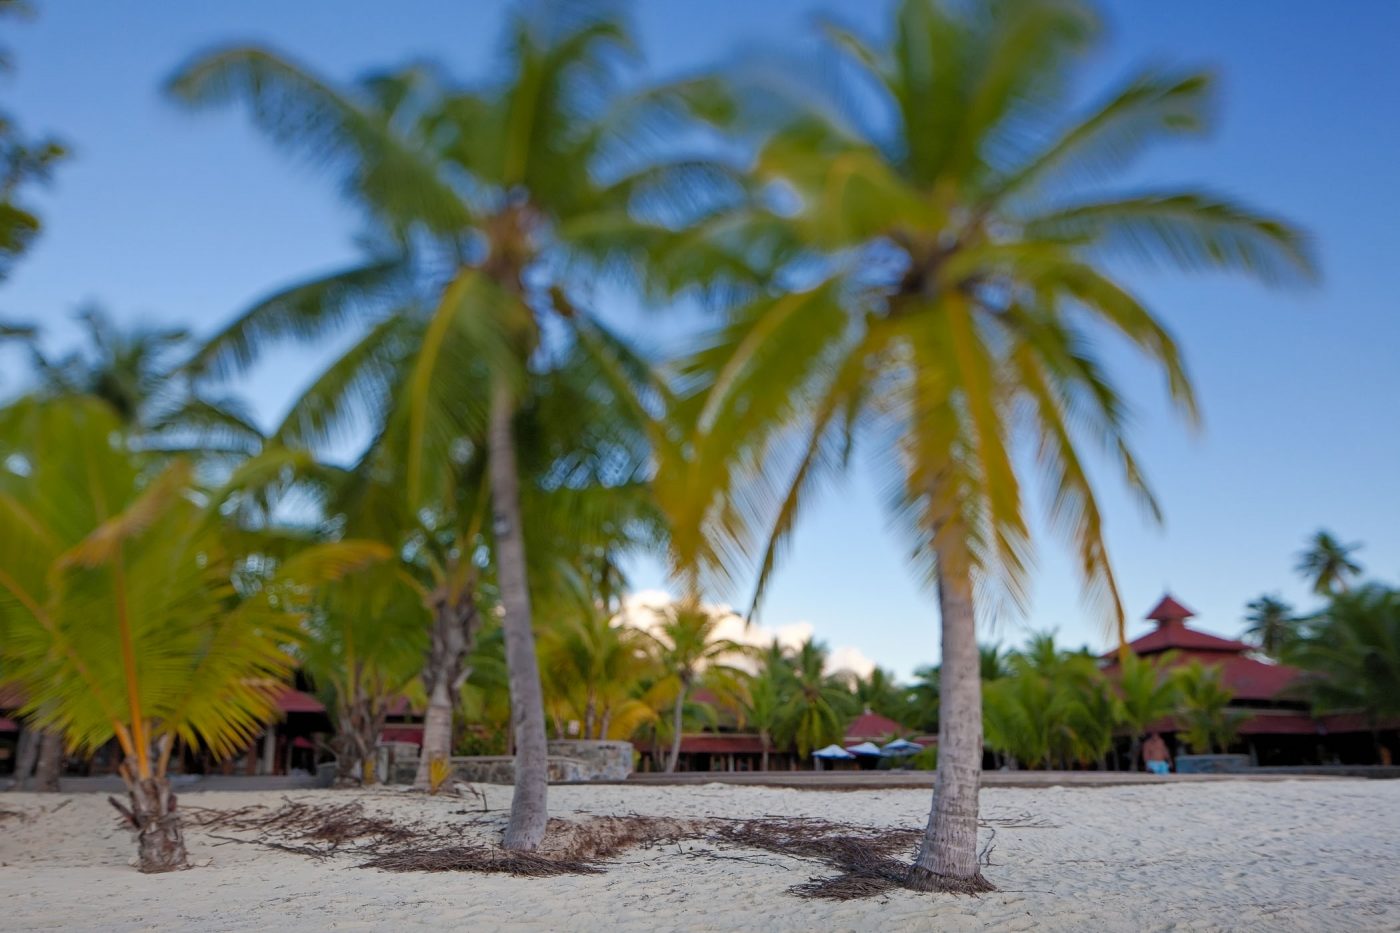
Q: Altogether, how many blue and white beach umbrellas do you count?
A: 3